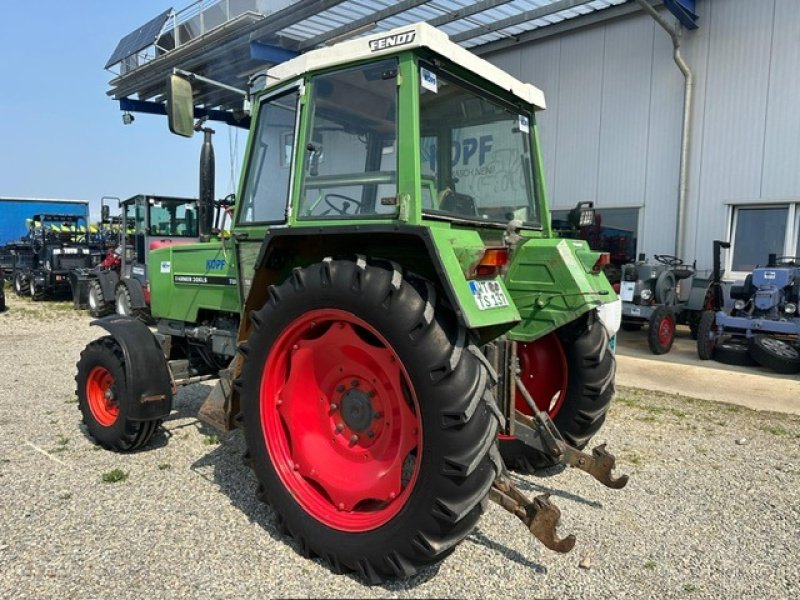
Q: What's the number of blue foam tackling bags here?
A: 0